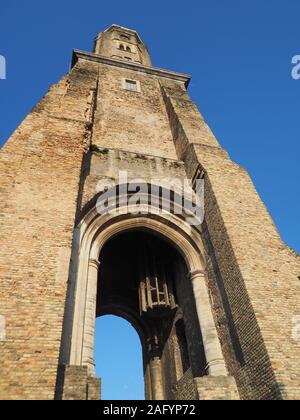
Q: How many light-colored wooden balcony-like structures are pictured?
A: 1